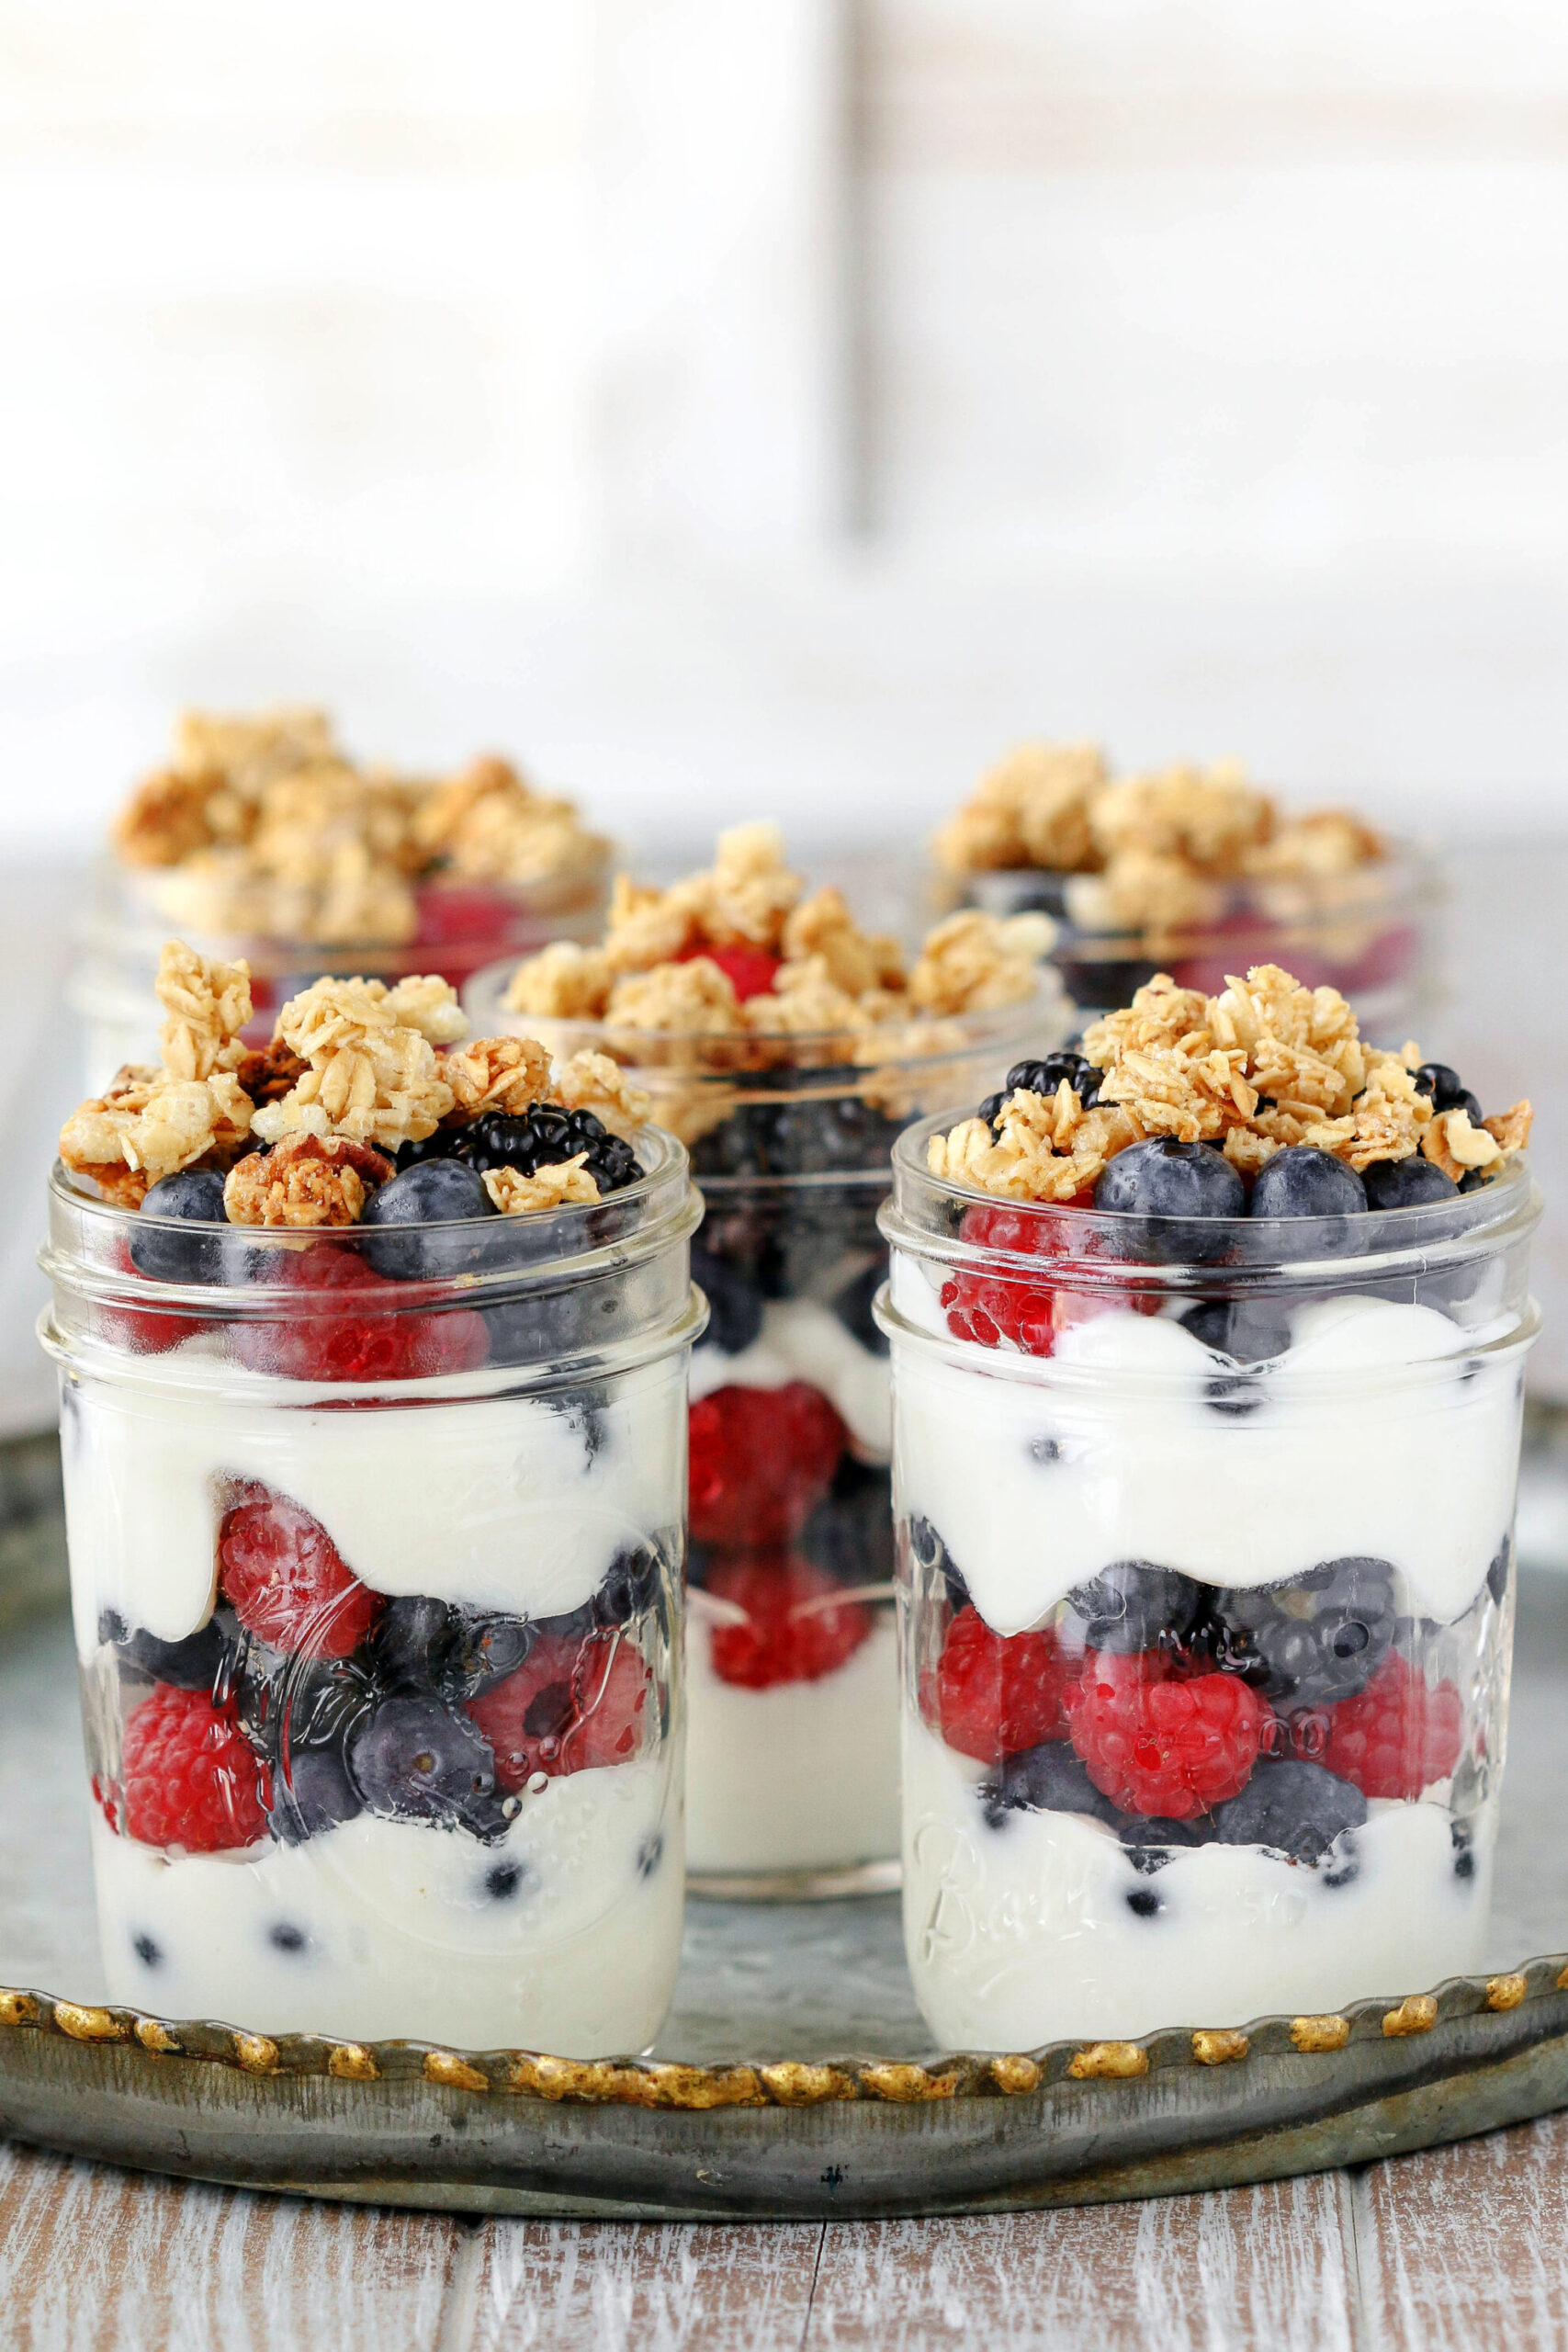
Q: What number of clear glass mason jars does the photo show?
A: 5